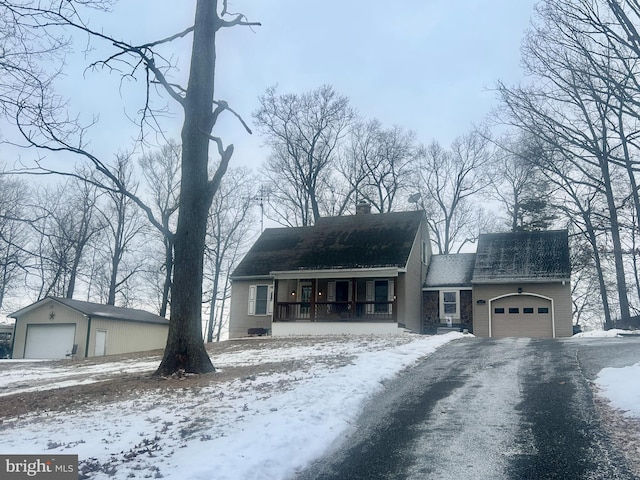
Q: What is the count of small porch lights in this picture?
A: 2